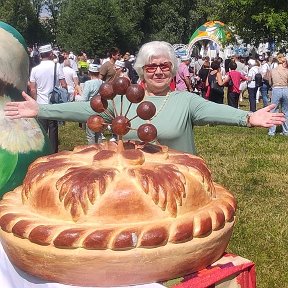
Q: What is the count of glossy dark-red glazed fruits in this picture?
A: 8